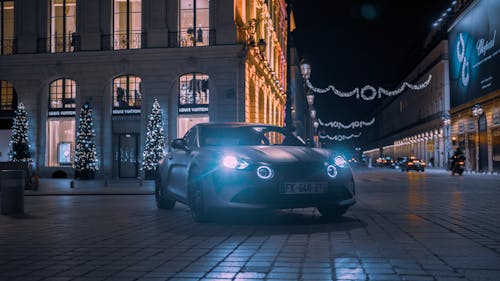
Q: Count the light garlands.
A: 3